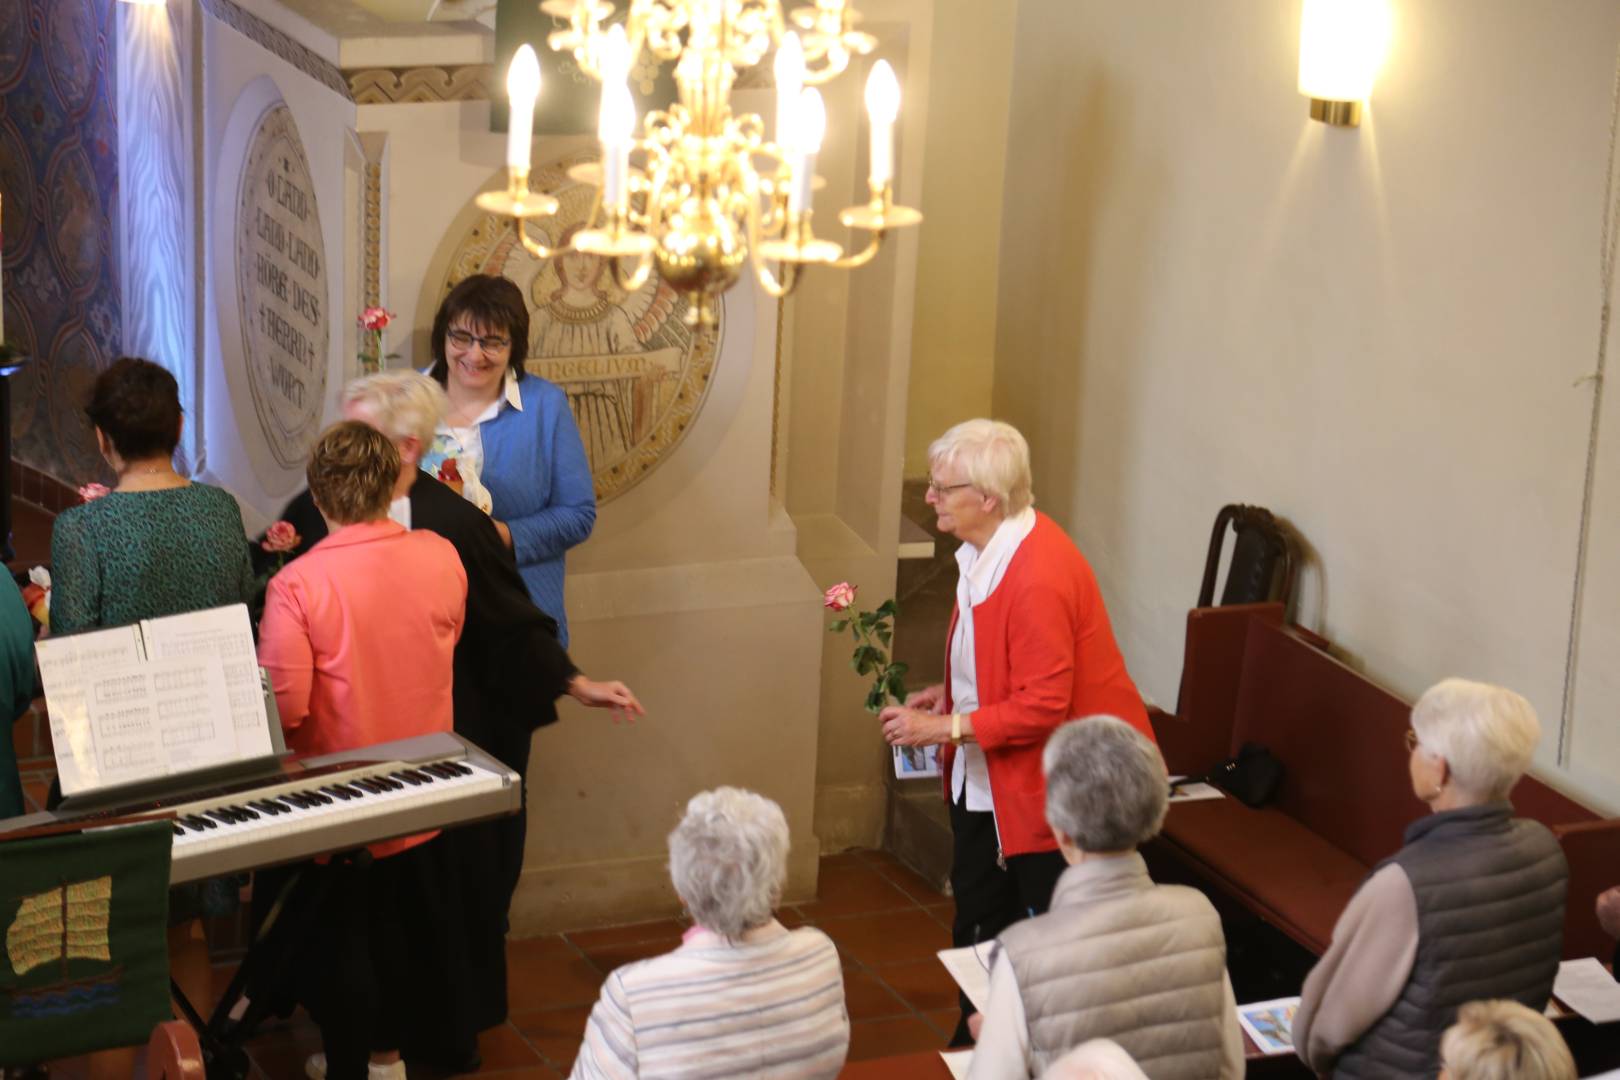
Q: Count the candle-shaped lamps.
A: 6